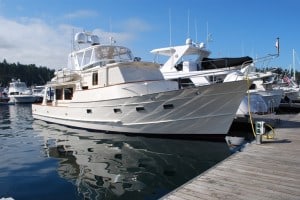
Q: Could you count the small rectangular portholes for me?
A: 4